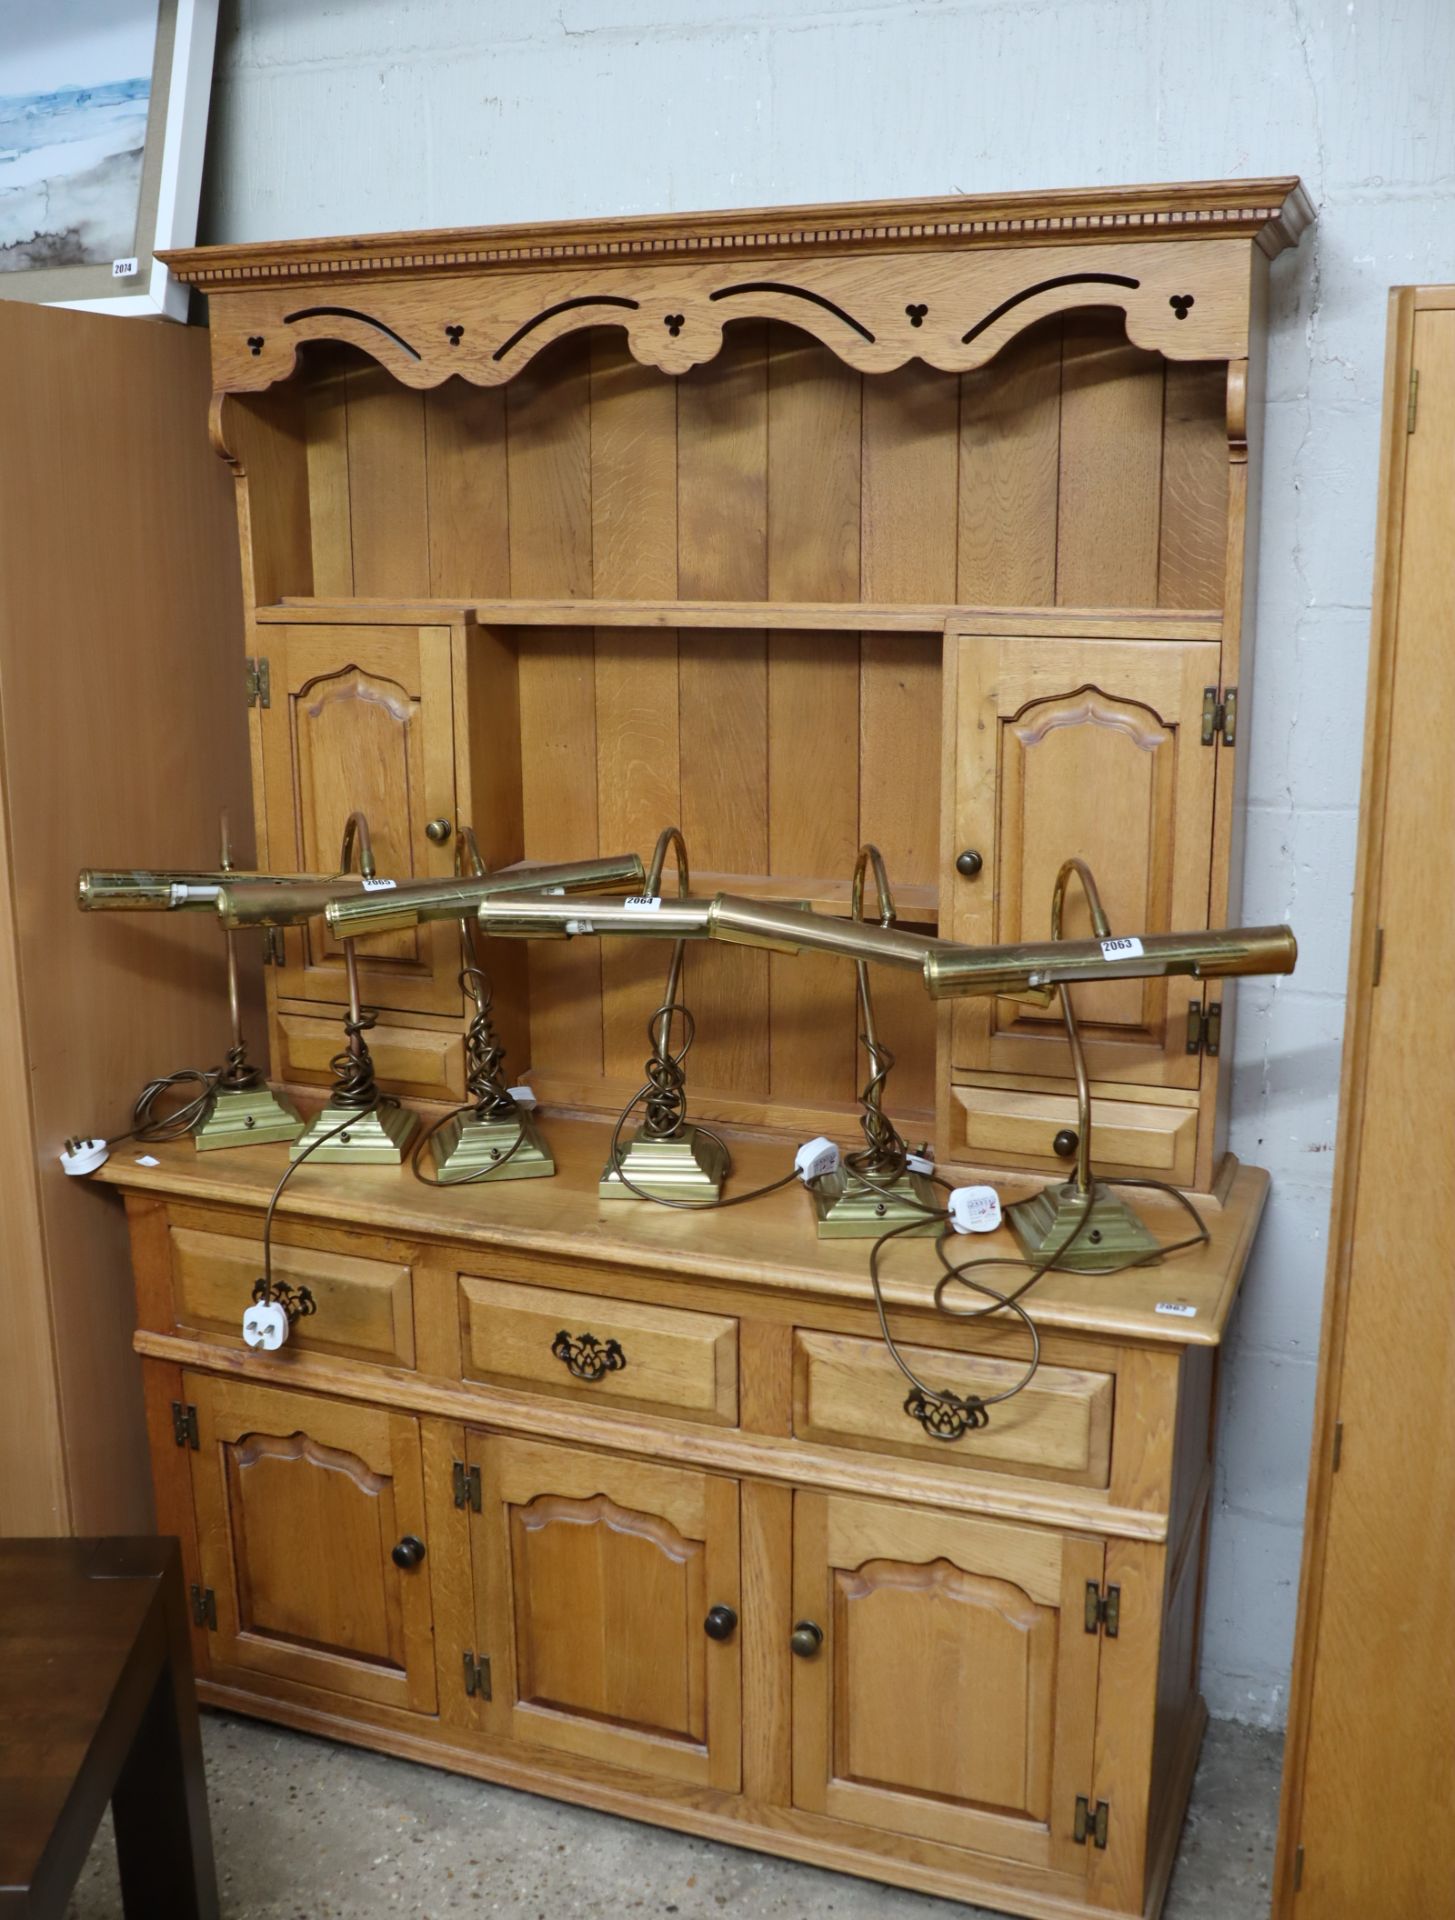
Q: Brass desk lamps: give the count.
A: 6